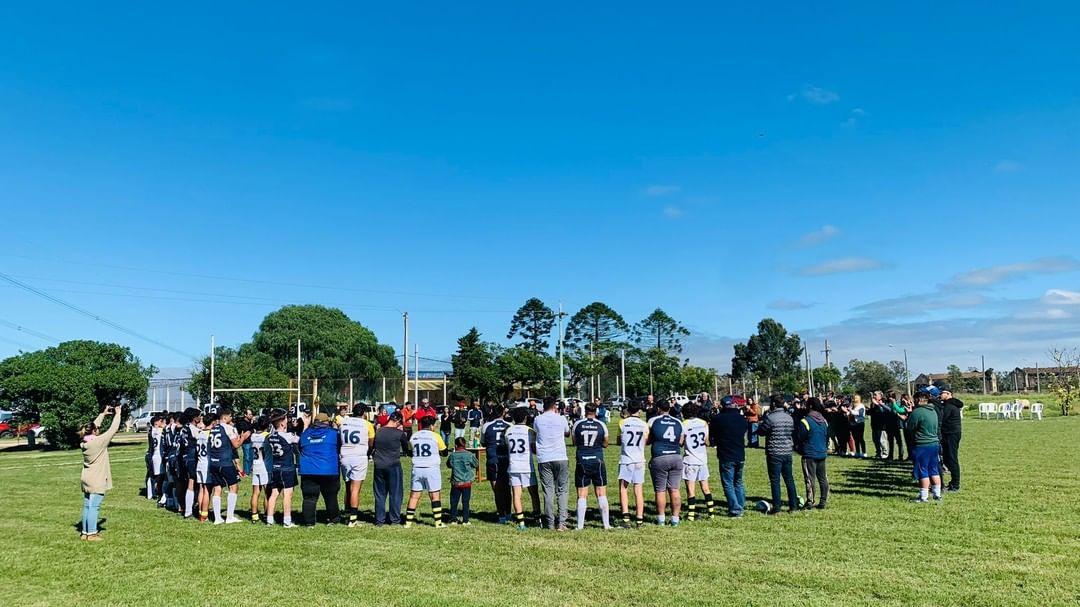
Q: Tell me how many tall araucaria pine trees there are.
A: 3